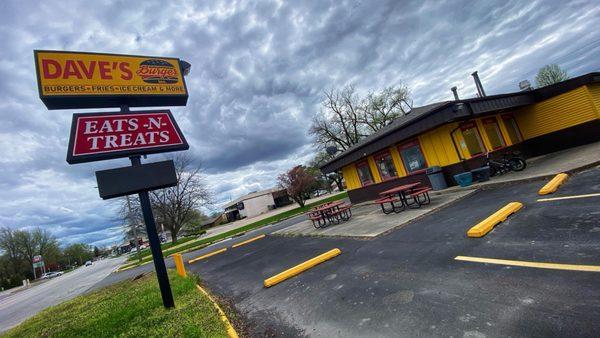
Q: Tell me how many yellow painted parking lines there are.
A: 2